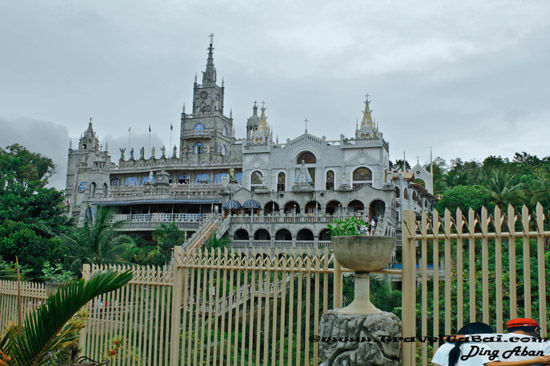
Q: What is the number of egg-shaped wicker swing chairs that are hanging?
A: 0